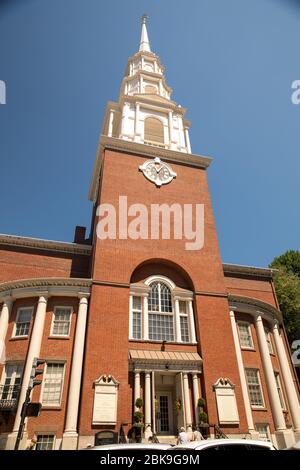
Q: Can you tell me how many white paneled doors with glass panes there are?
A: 1